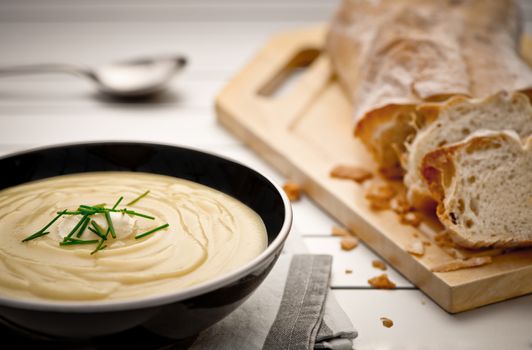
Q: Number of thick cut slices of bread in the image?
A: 2